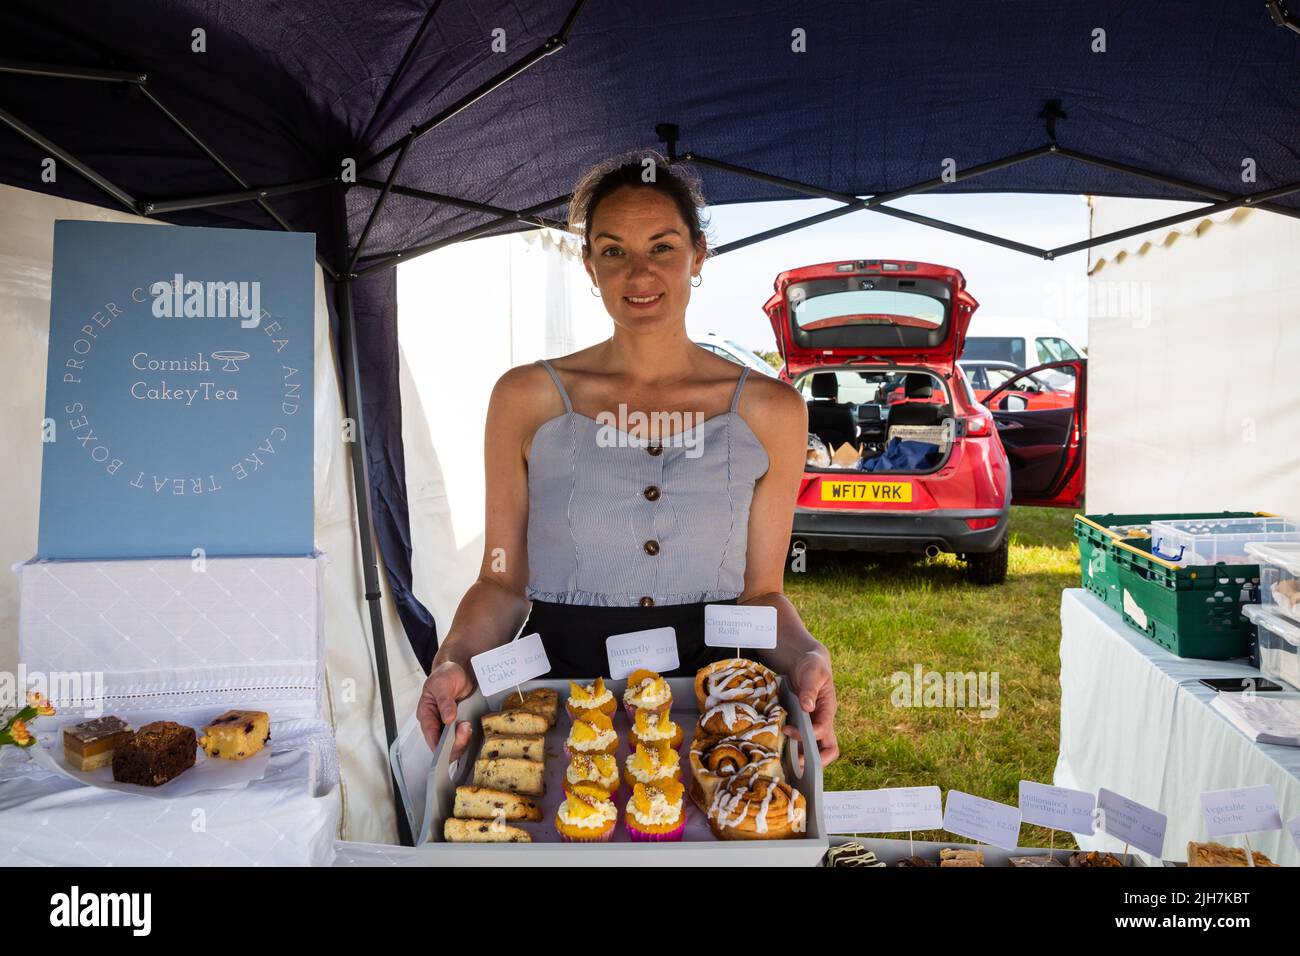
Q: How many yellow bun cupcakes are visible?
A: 8